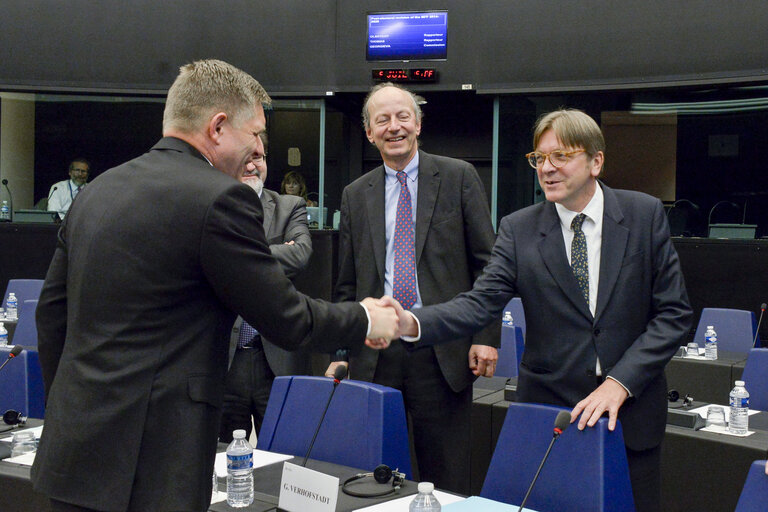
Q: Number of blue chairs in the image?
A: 10